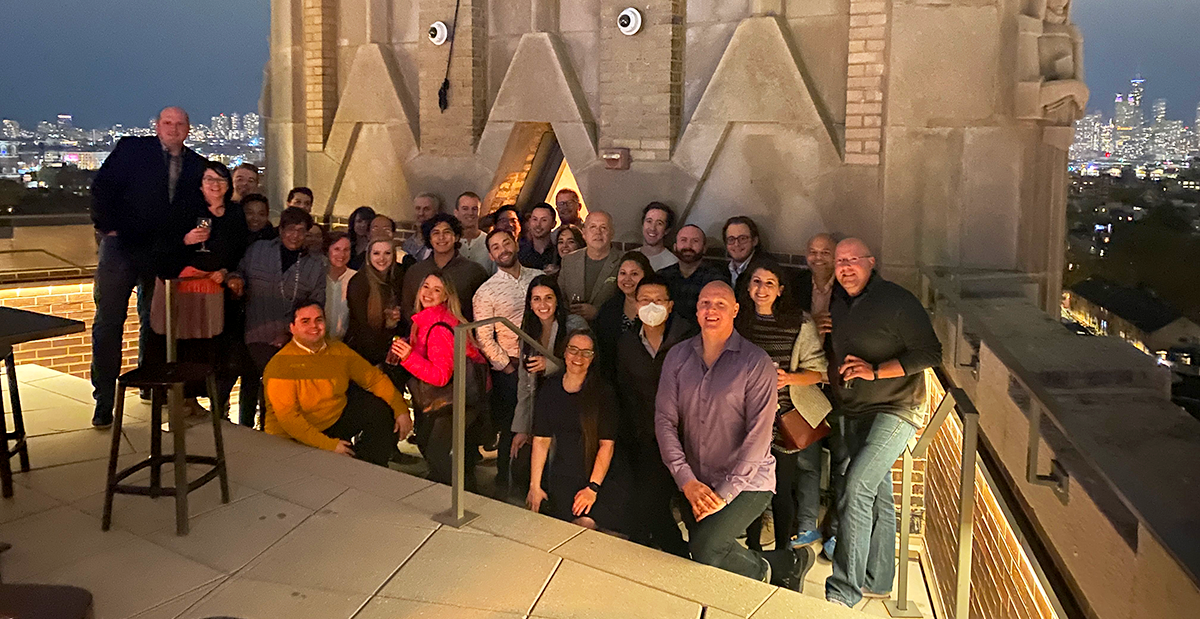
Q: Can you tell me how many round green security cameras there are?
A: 0